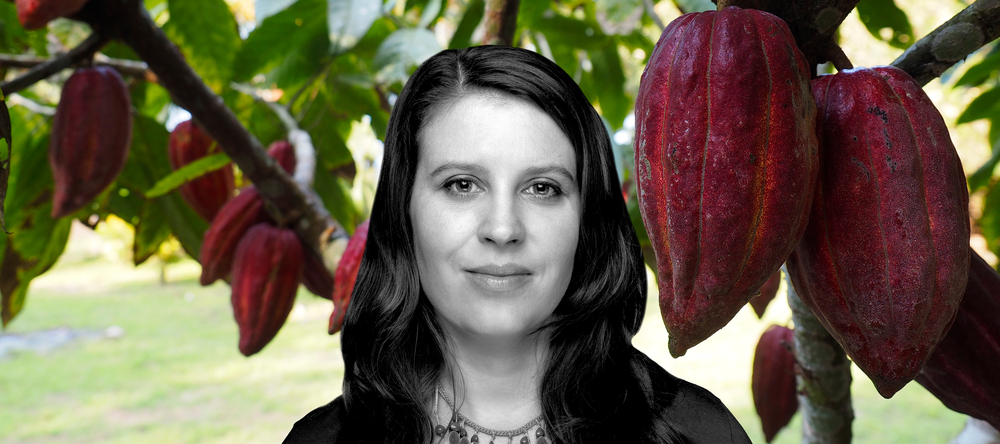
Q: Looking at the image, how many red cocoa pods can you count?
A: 13